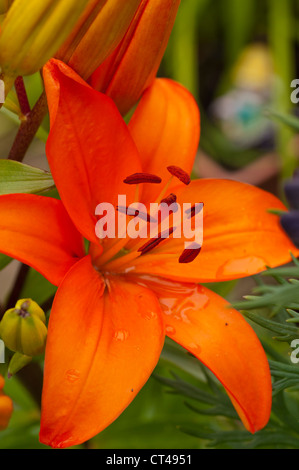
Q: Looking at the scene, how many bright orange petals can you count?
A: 6